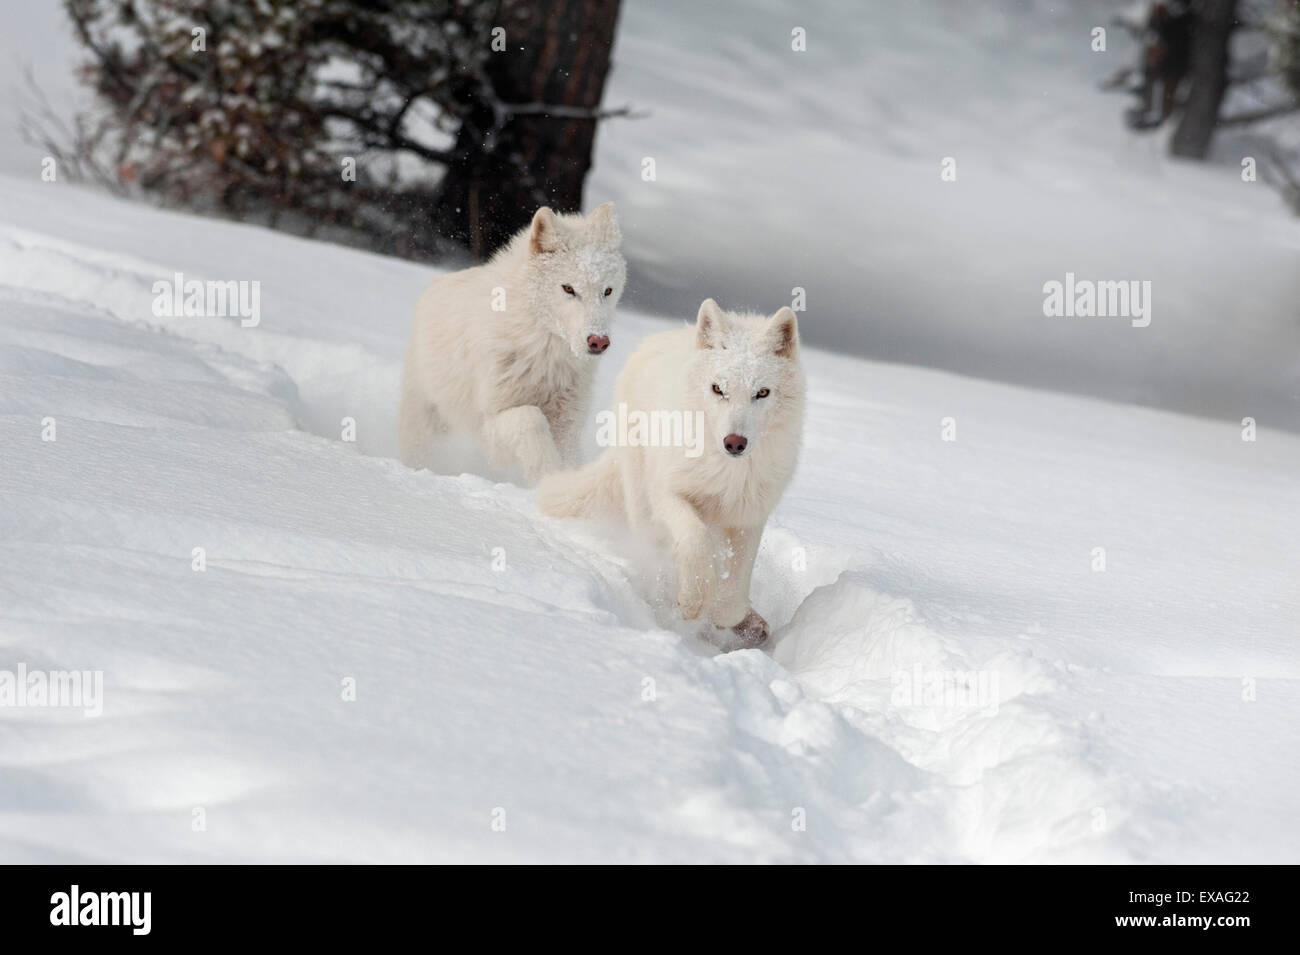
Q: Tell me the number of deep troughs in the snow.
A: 1